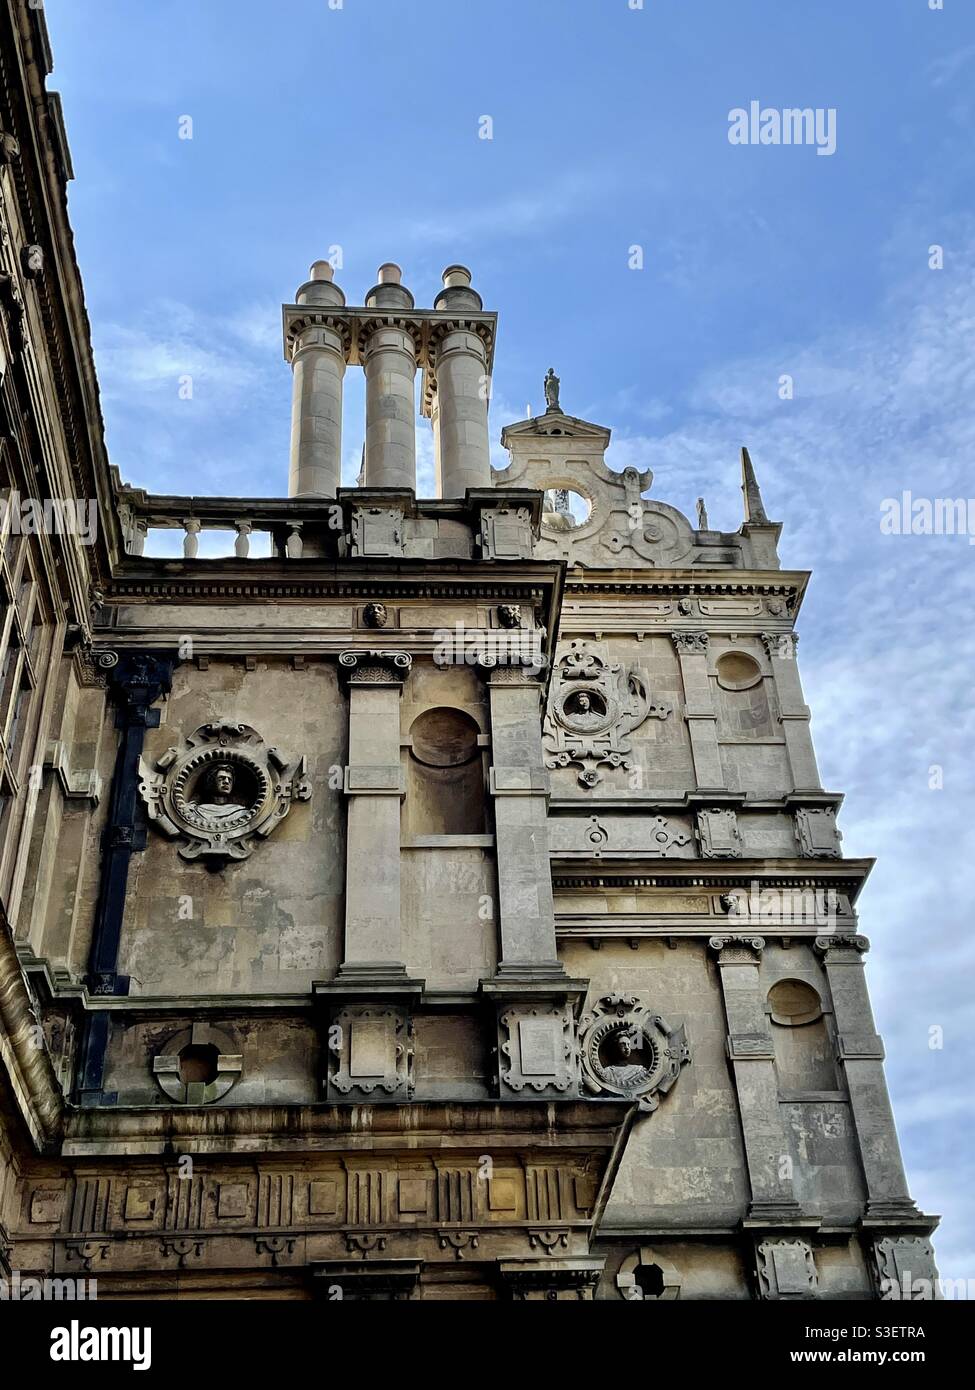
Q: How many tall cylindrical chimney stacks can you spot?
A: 3